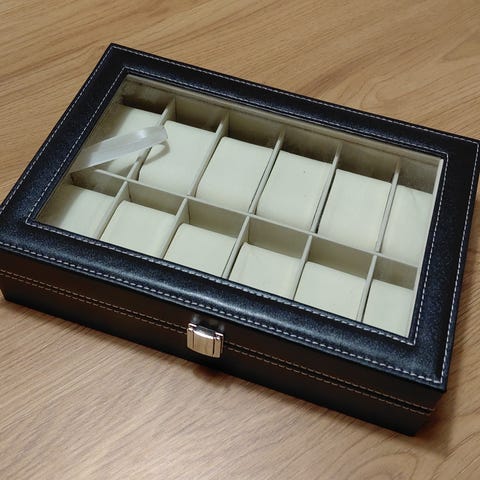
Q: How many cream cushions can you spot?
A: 12